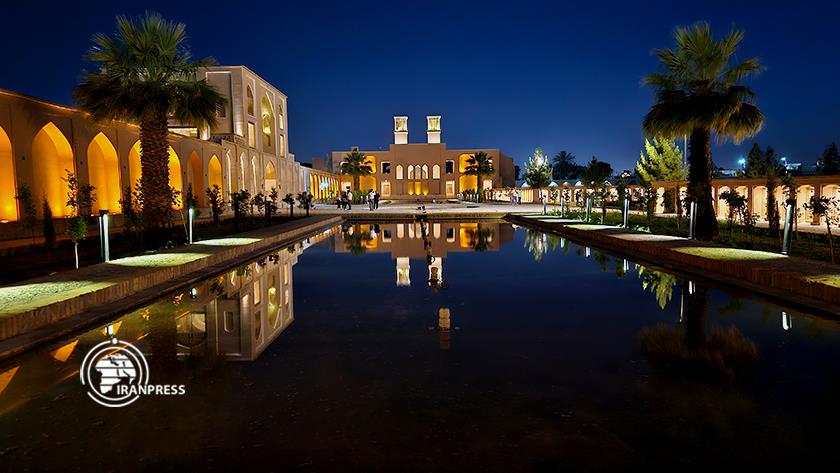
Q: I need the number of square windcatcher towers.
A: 2